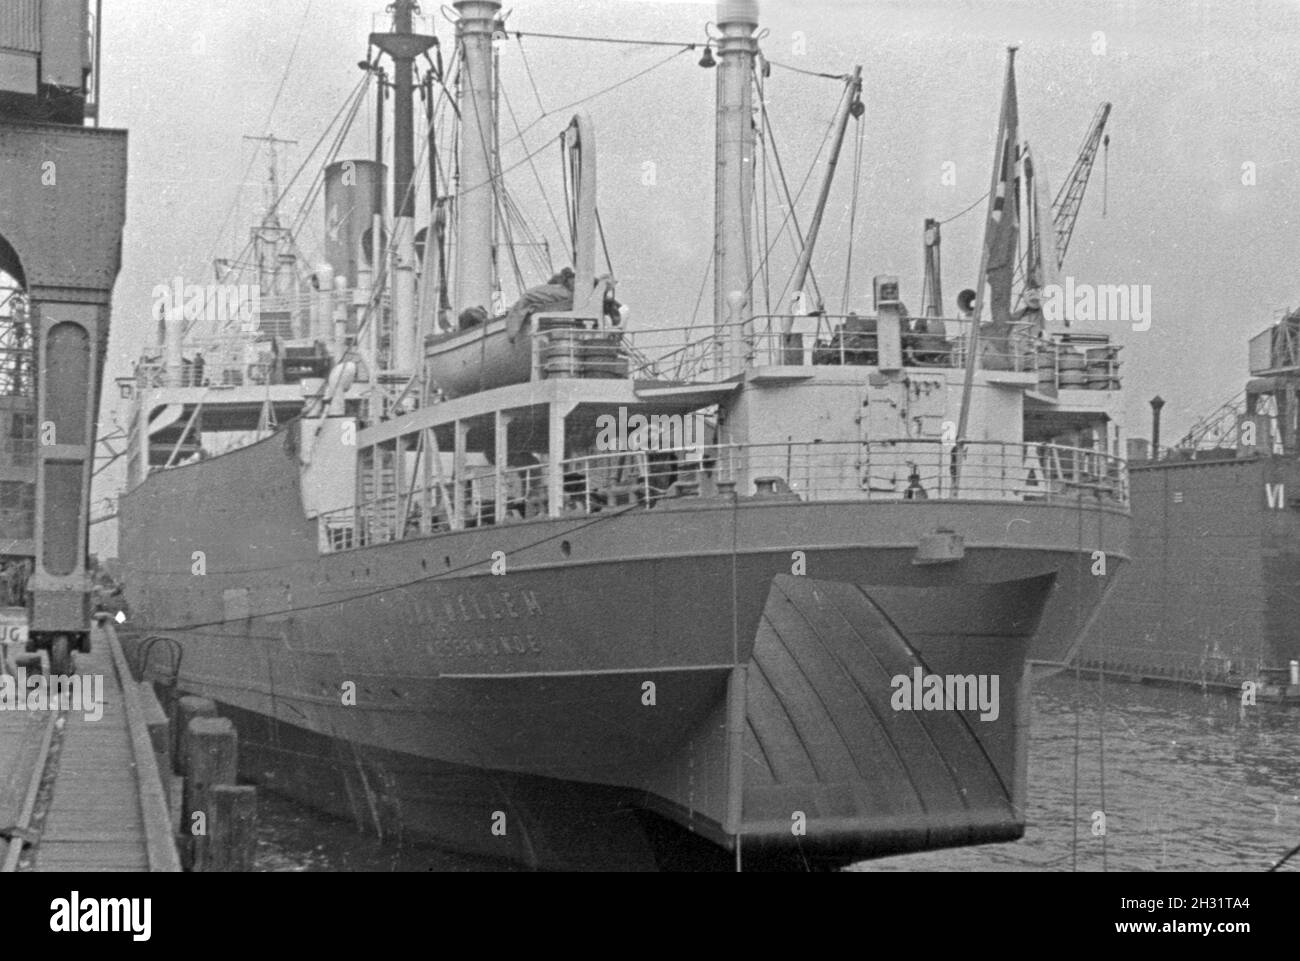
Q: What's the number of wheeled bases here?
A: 1